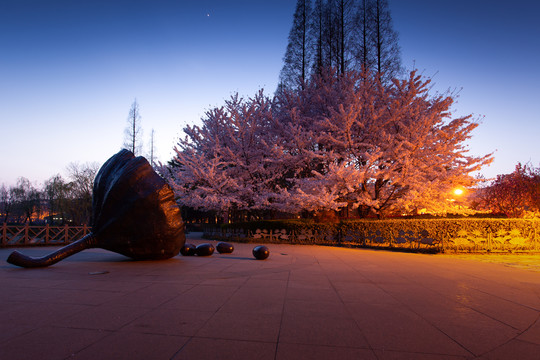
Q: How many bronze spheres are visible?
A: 4